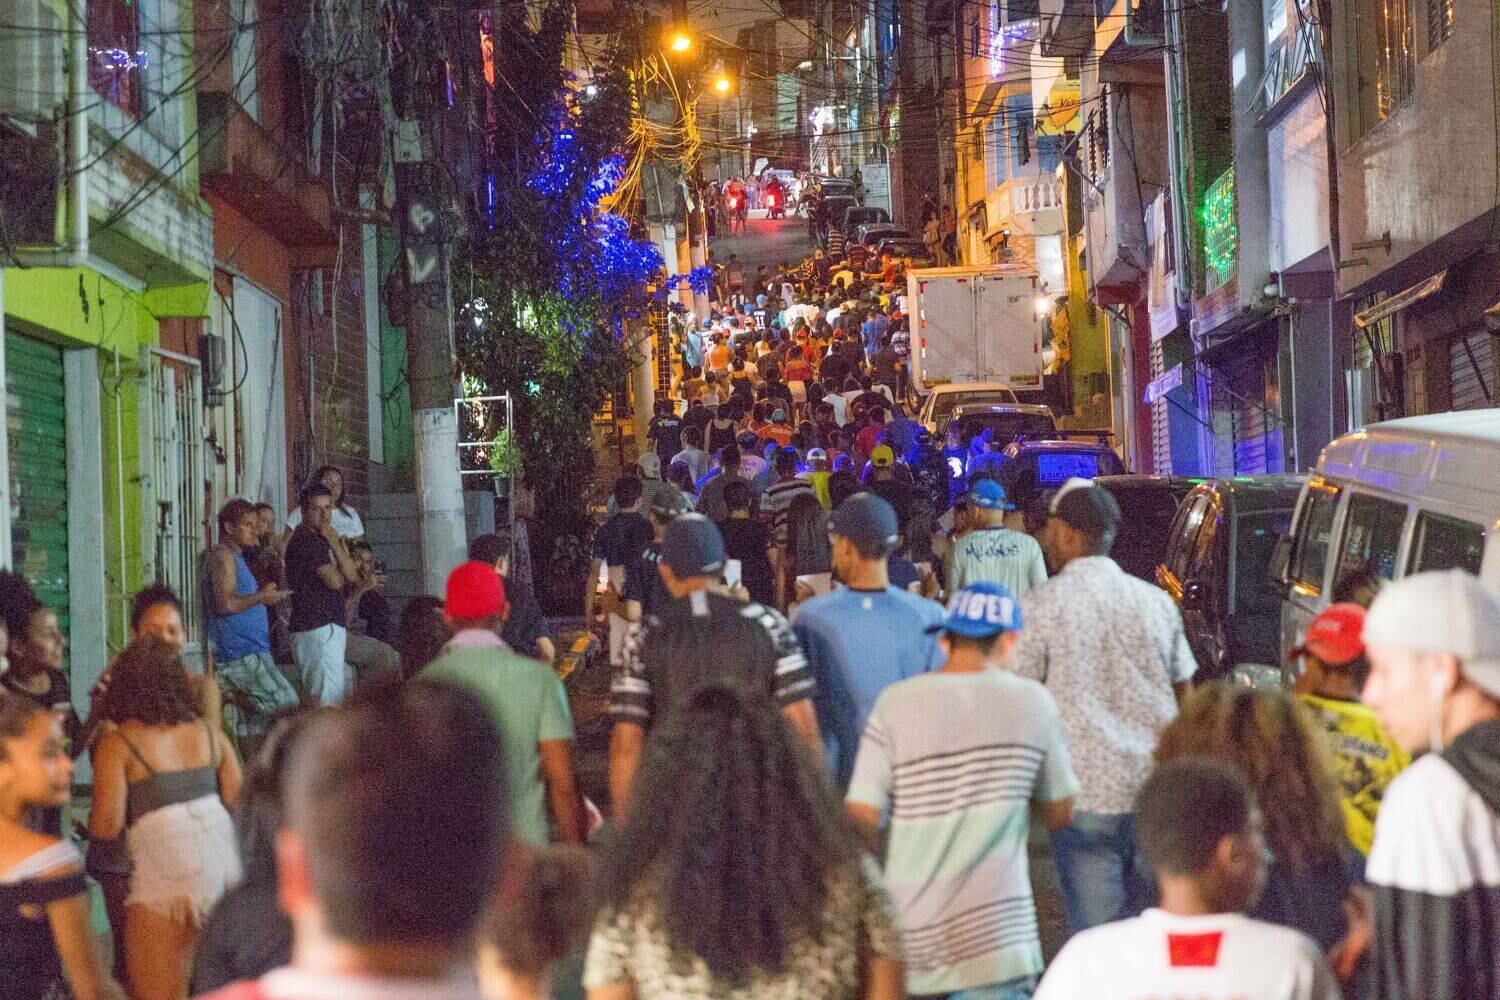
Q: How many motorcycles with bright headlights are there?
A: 2